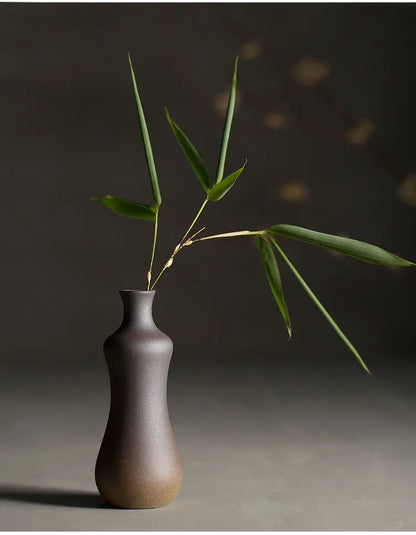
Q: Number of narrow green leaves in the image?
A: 8